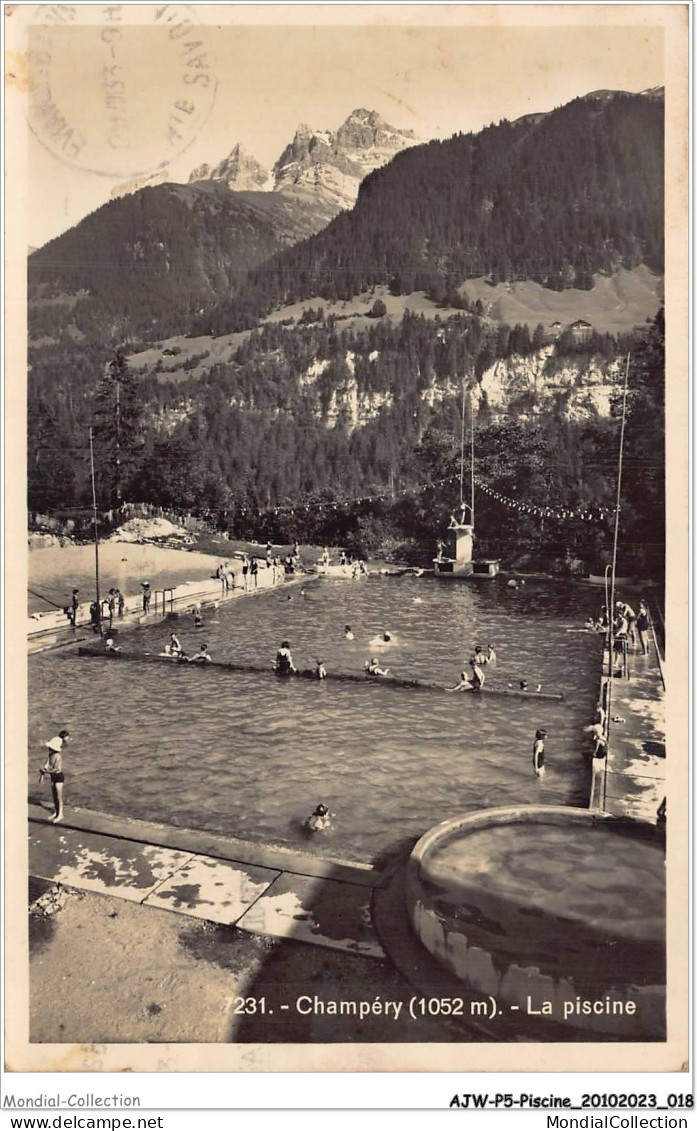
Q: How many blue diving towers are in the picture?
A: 0